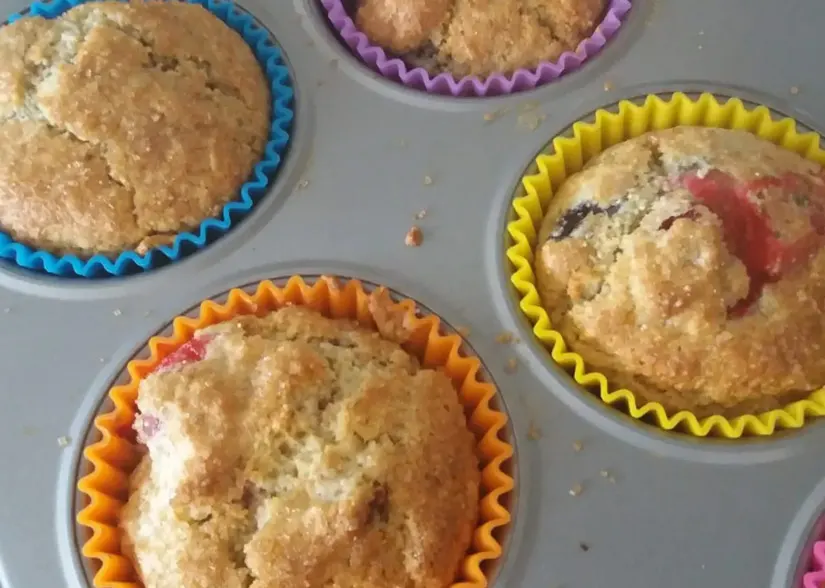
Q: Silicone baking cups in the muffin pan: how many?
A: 5